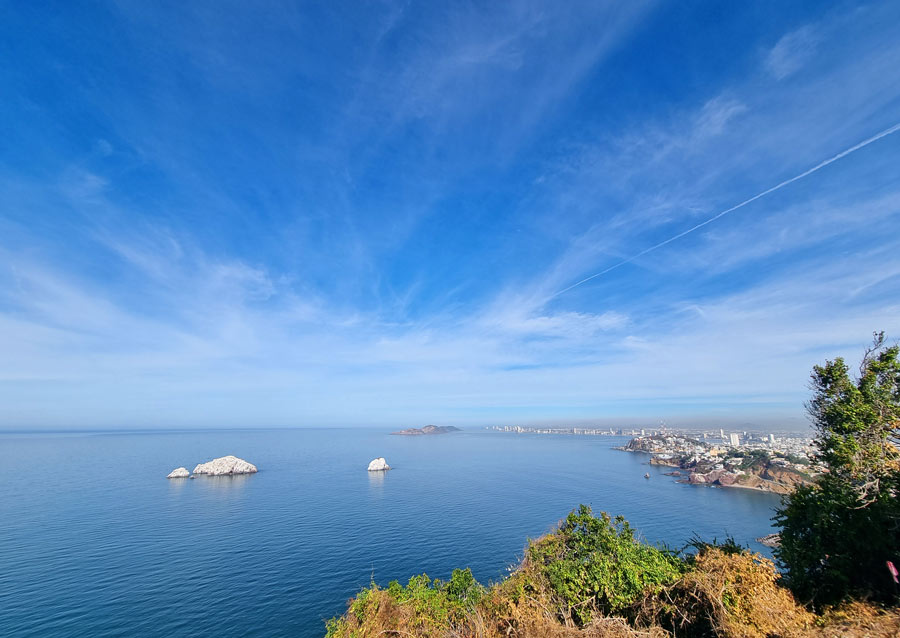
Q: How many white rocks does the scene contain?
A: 3